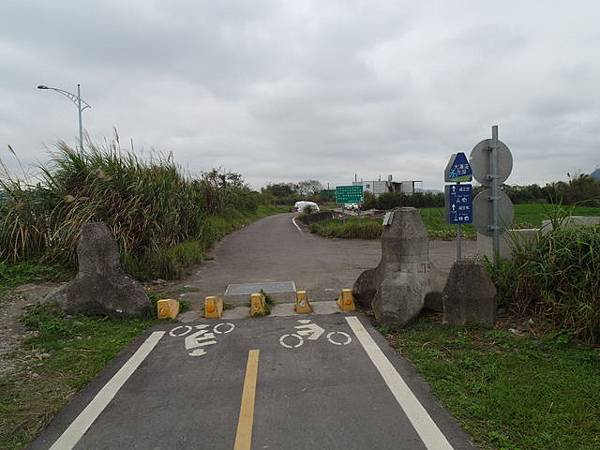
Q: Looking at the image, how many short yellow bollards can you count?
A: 5